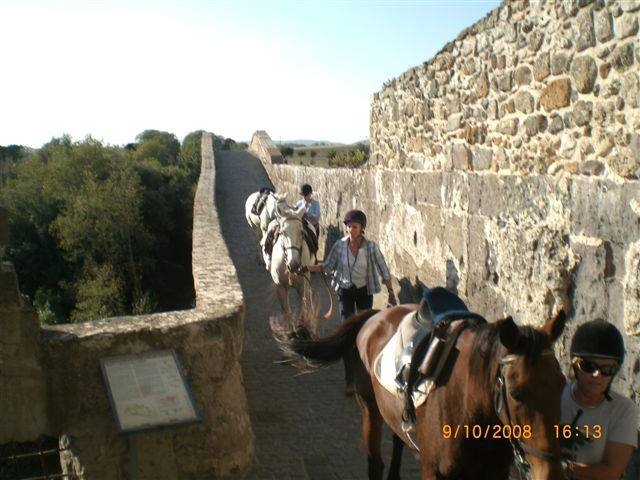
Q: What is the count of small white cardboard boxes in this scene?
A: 0